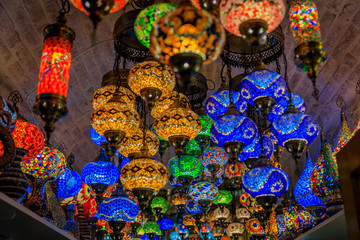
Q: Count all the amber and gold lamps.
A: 8